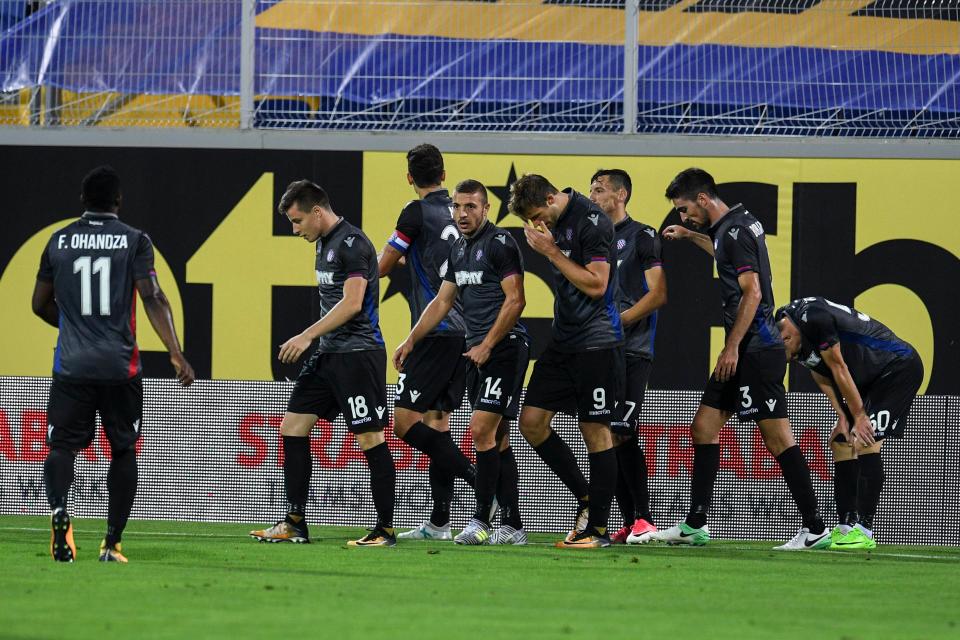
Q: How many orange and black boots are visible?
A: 6